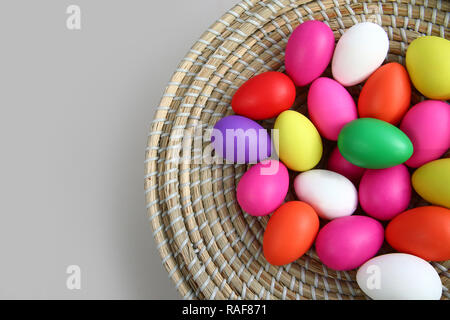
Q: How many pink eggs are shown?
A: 7